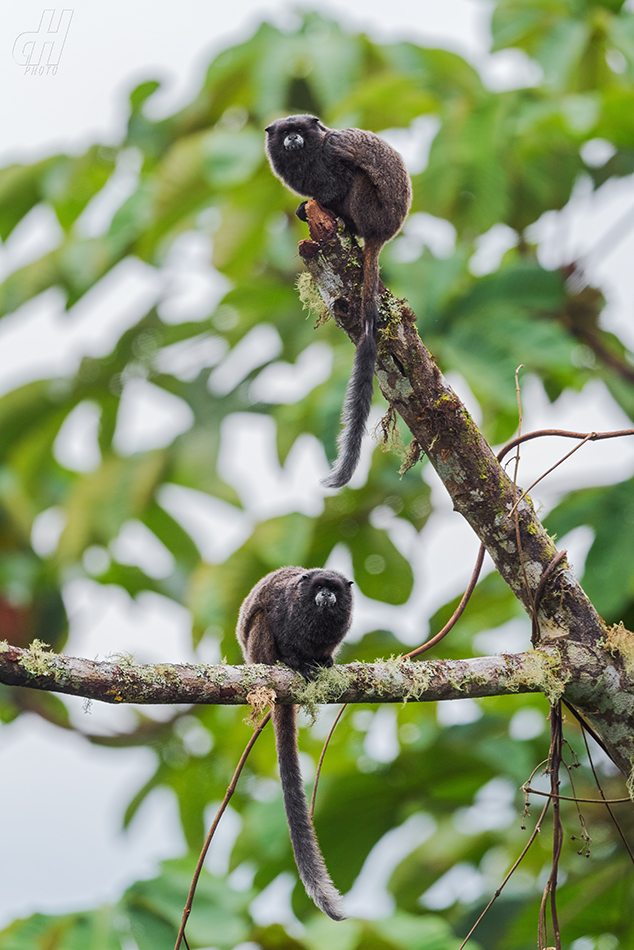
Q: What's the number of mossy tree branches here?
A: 2